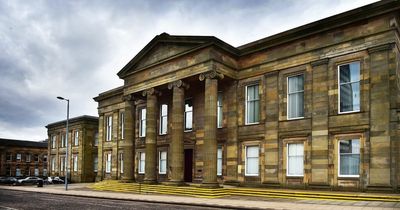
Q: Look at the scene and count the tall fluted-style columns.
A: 4